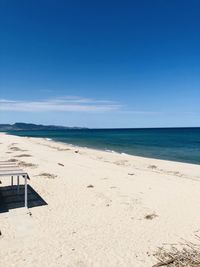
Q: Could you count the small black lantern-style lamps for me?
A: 0